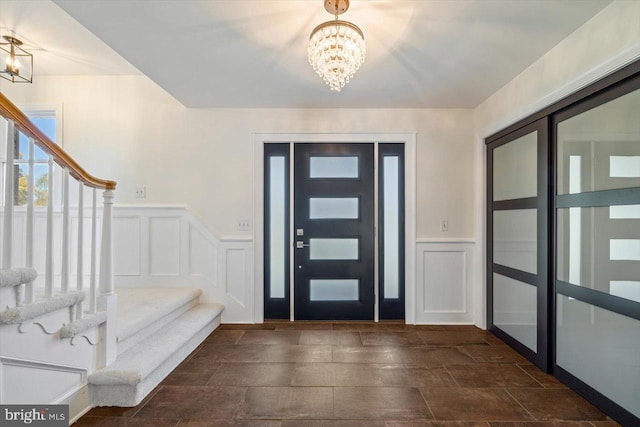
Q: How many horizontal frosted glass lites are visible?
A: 4